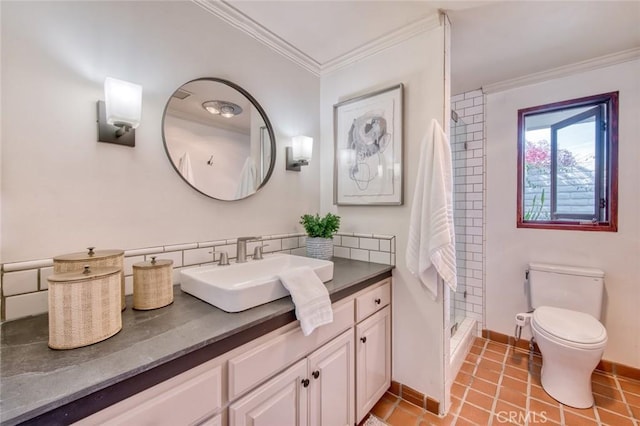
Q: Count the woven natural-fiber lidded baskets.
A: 3